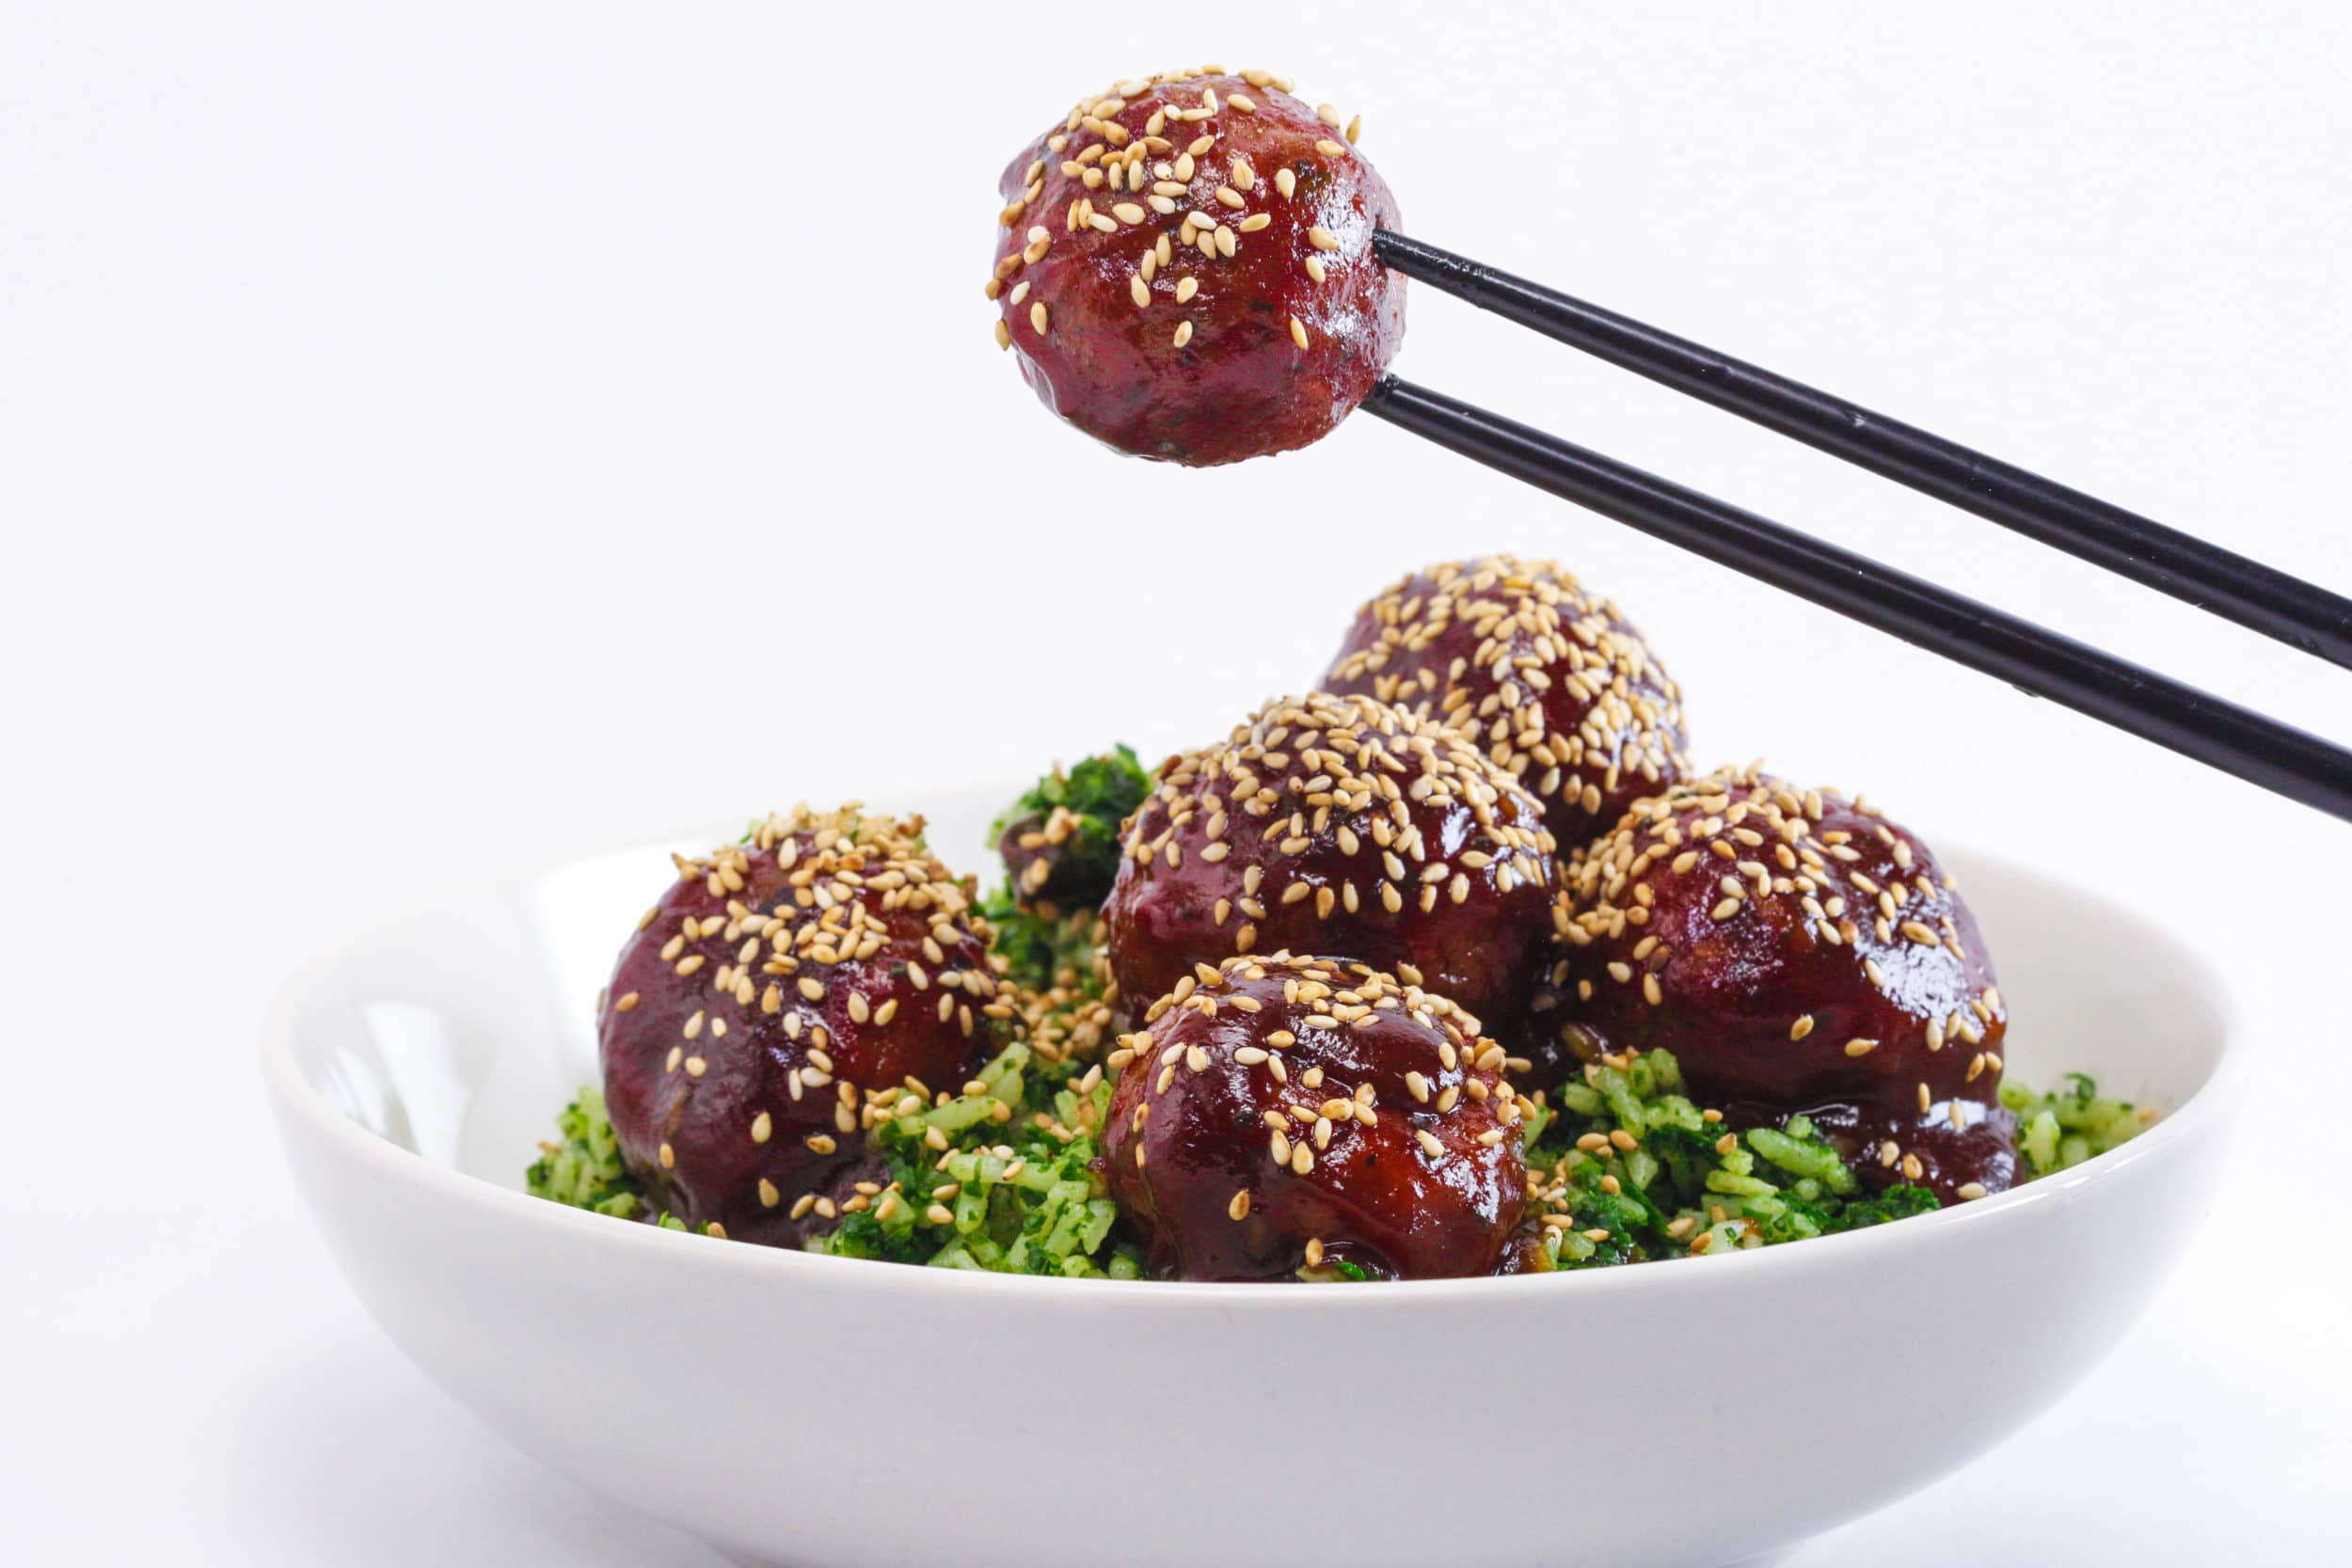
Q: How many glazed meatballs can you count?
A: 6